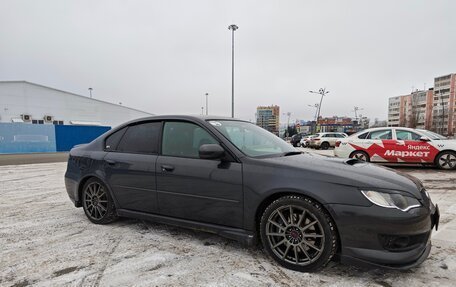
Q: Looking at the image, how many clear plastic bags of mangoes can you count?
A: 0